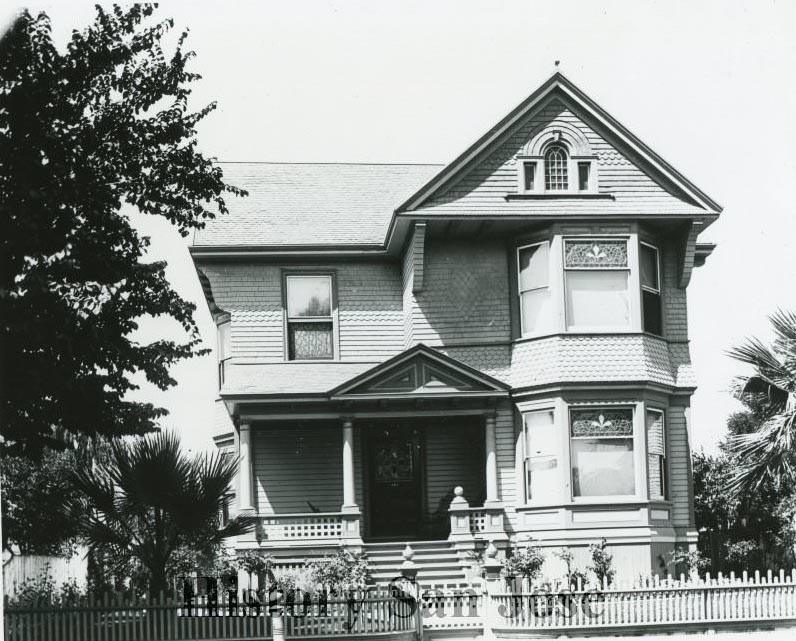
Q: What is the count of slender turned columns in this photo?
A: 3